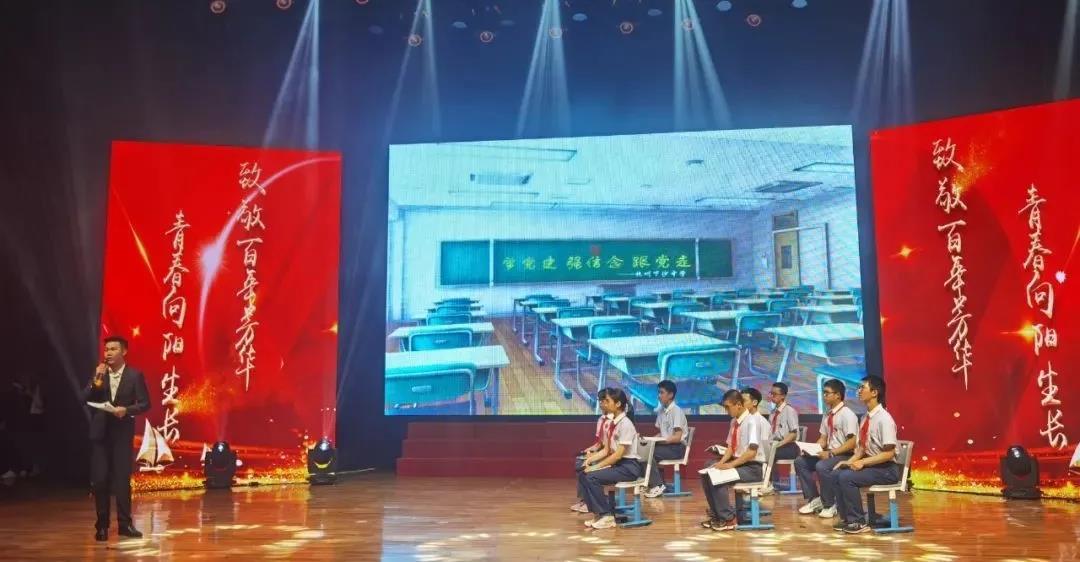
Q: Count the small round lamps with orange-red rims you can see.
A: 9